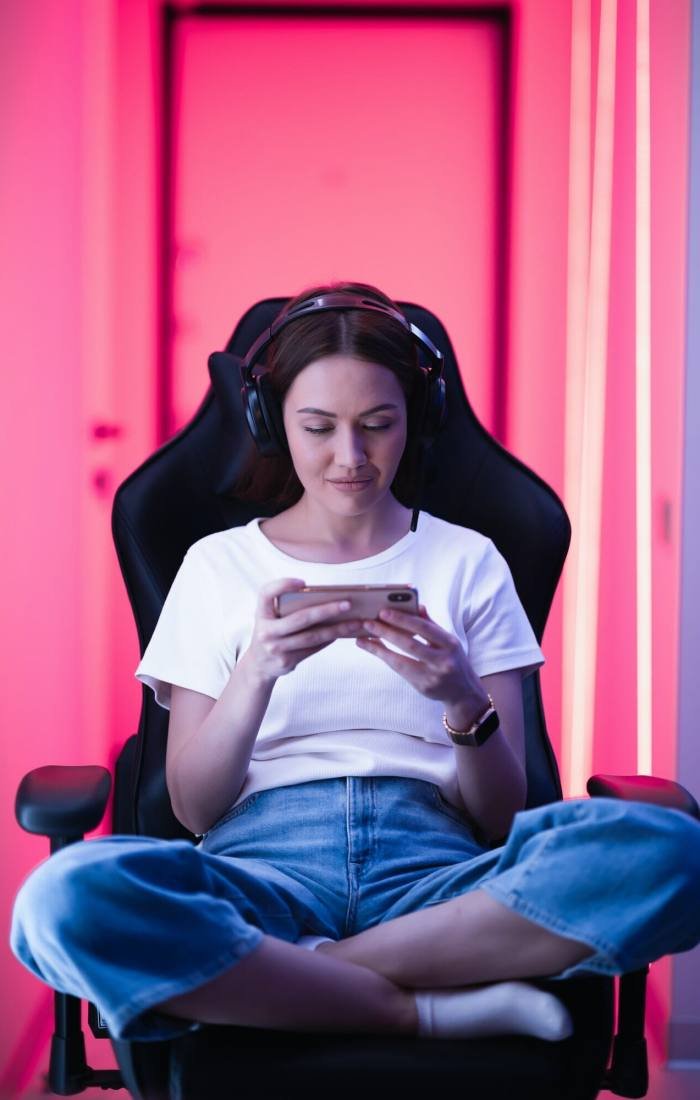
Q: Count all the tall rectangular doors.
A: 1